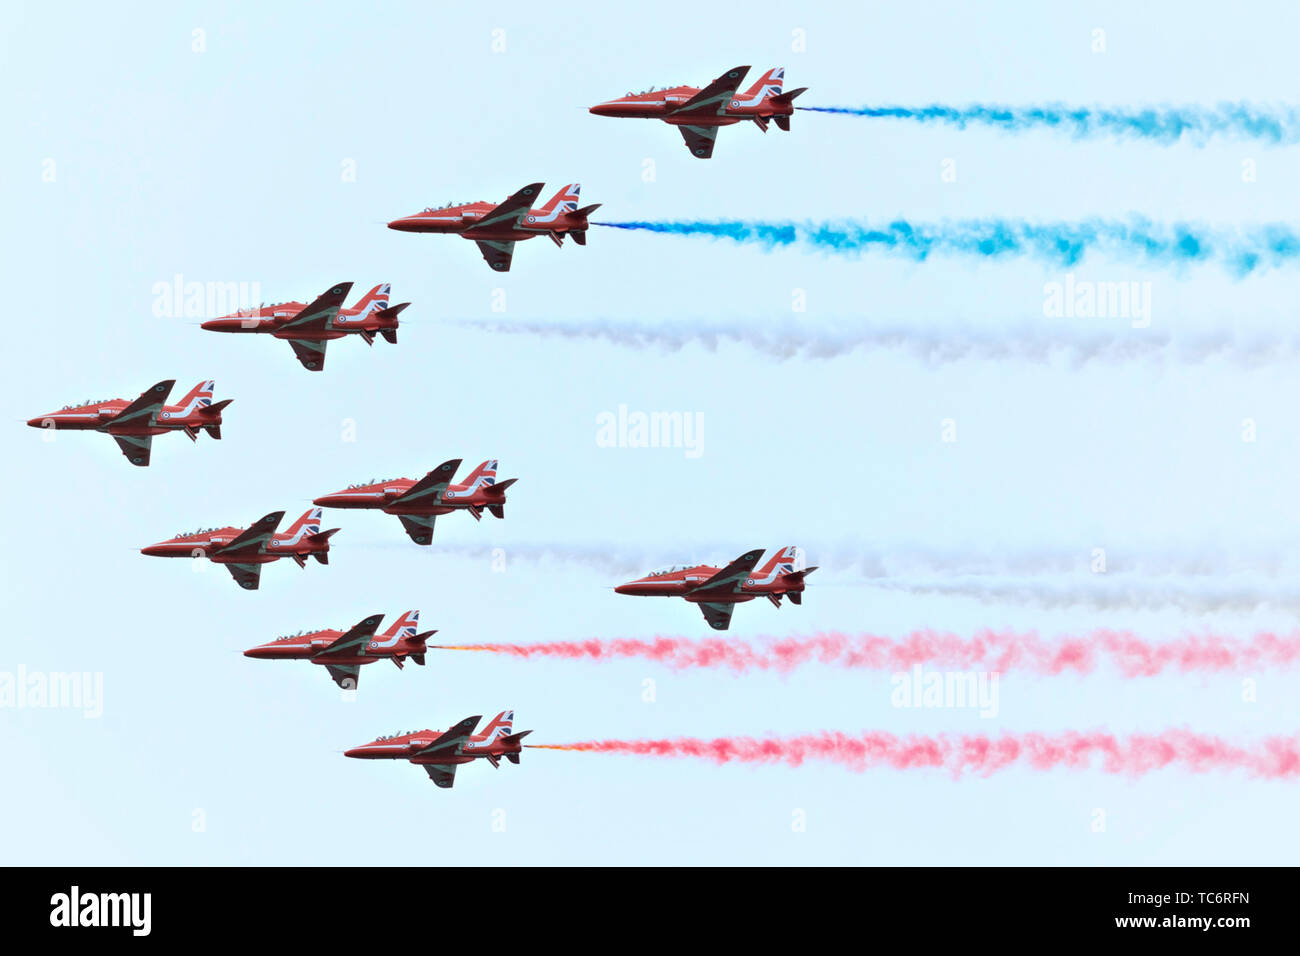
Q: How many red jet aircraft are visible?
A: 9